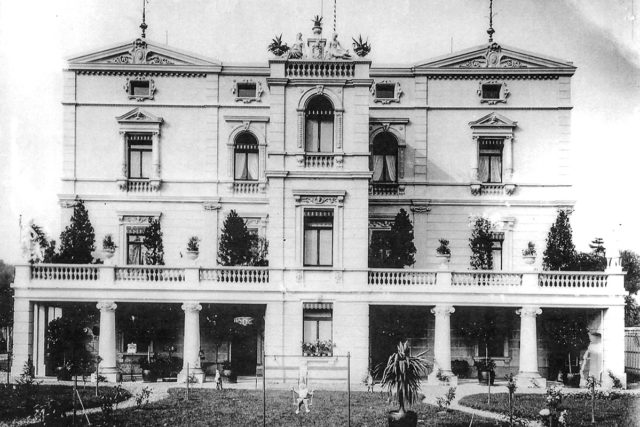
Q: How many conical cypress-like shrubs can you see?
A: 6